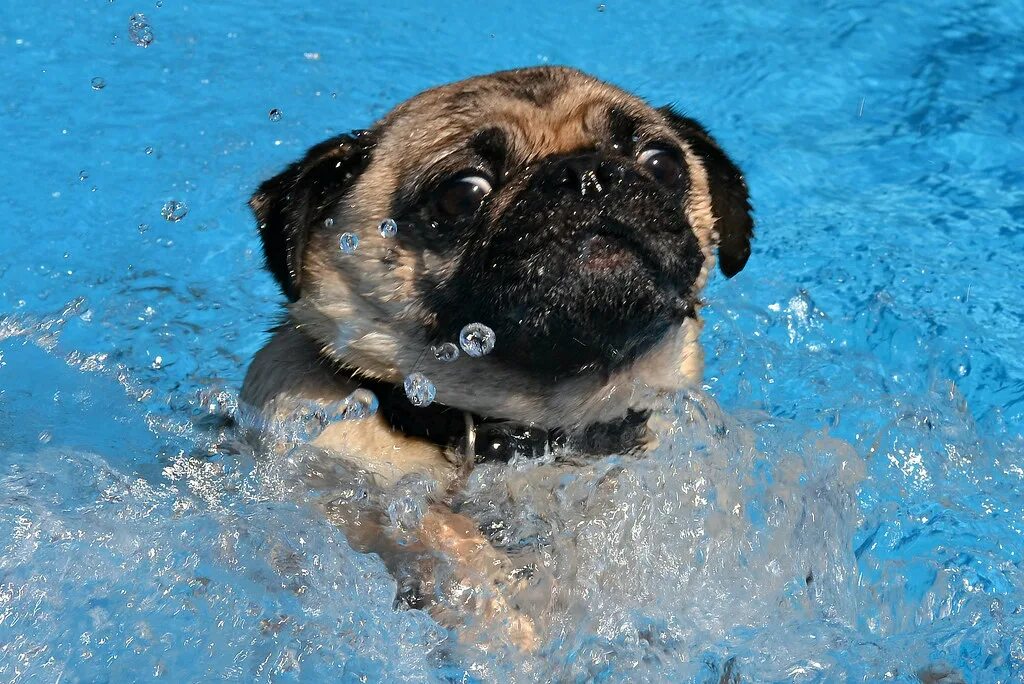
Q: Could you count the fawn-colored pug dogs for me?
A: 1